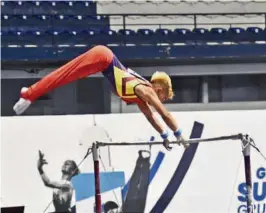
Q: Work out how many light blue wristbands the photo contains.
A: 2